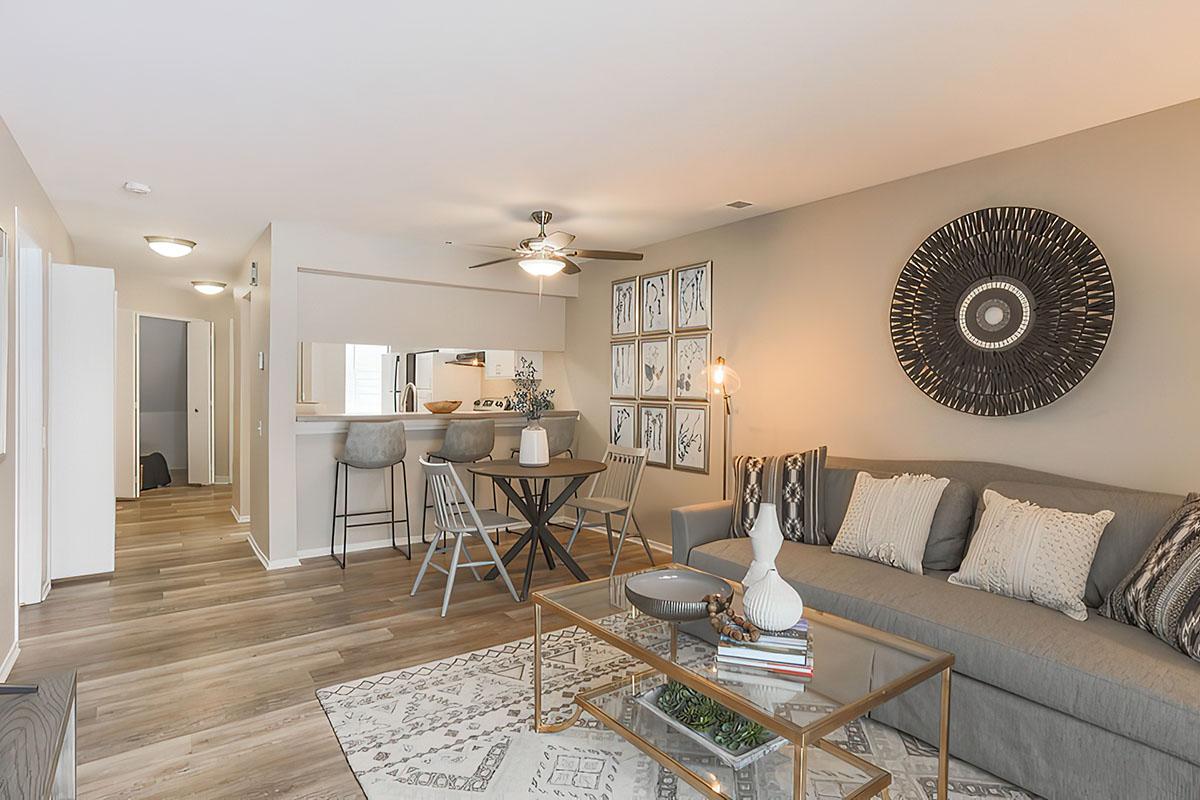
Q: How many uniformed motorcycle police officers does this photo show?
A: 0